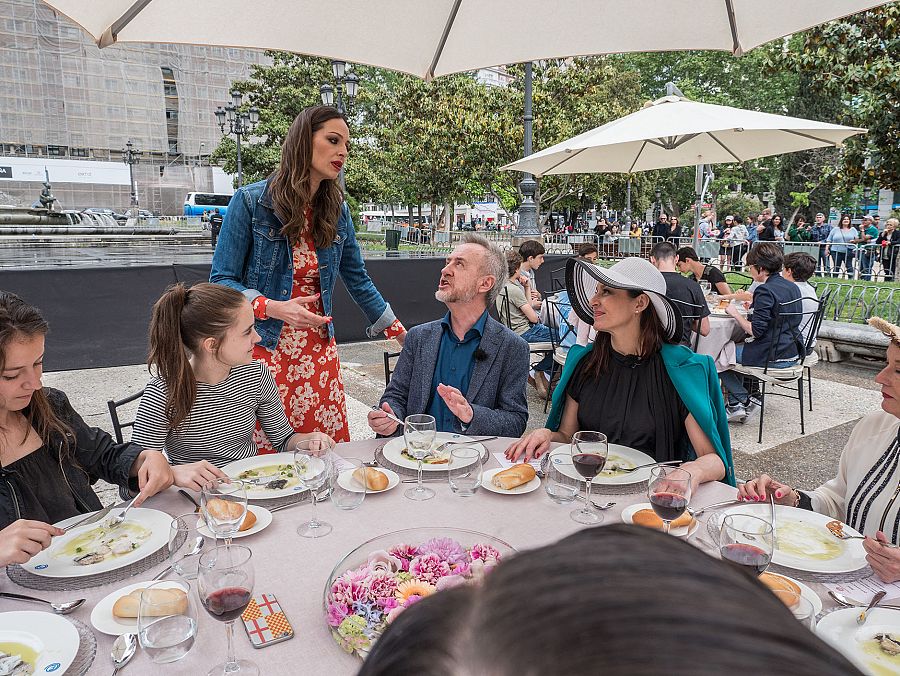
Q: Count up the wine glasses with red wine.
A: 4